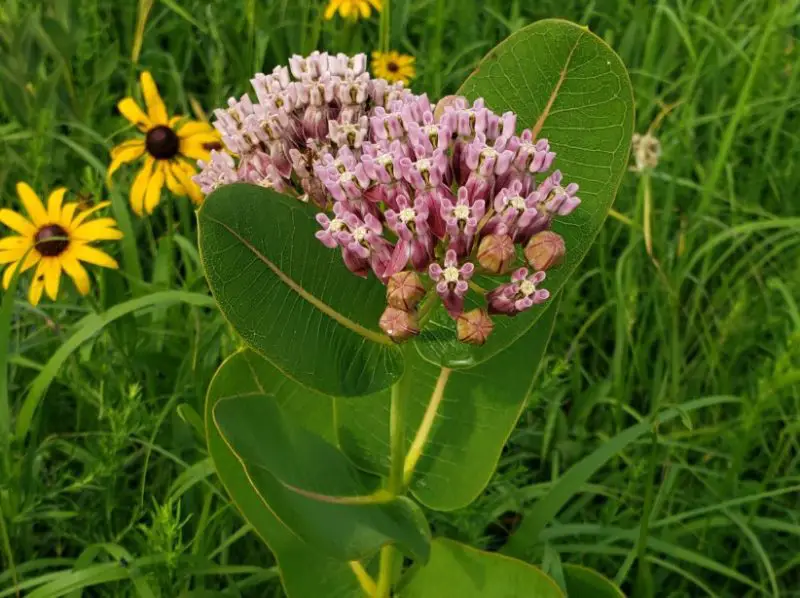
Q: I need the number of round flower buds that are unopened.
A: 5